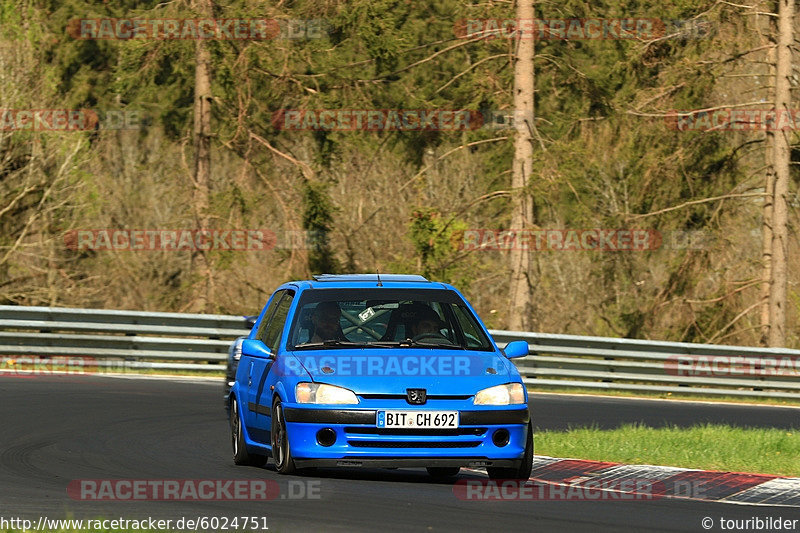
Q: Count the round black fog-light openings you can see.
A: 2